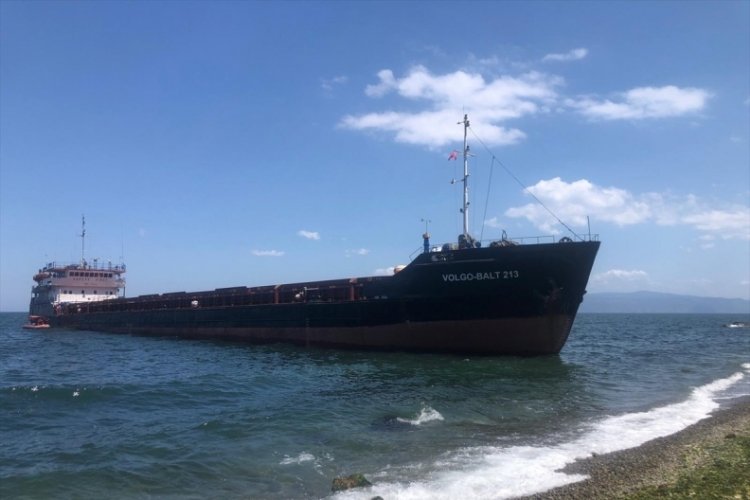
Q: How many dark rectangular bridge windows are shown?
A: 9